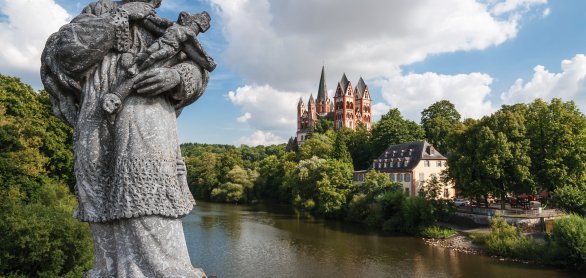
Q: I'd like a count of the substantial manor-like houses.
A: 1